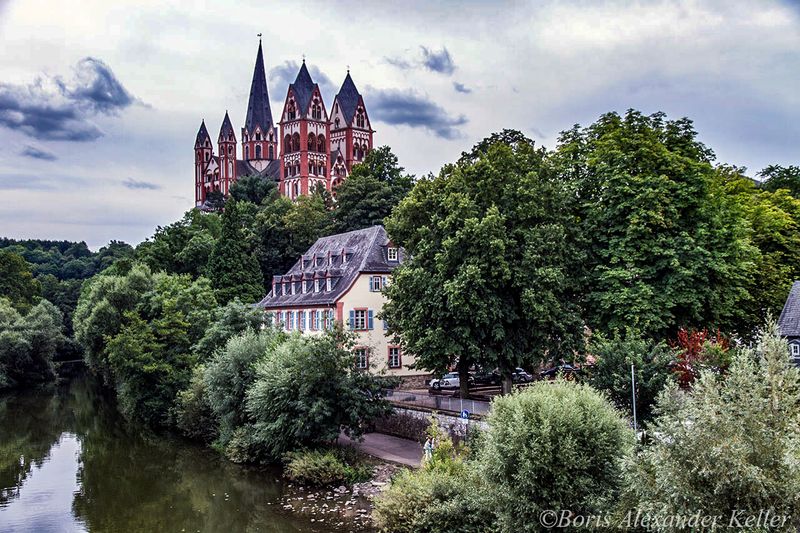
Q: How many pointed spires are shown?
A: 5